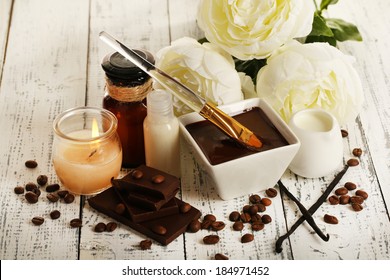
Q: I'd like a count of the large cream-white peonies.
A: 3